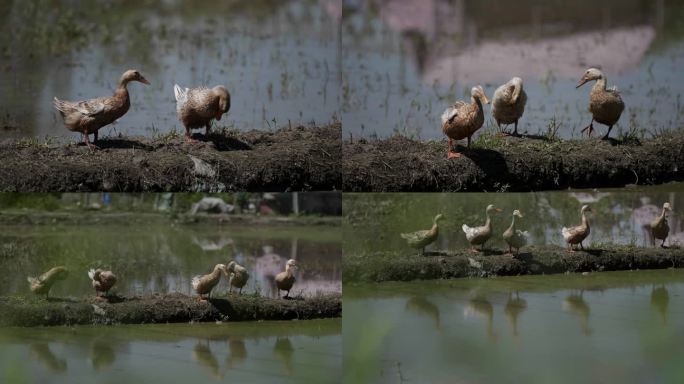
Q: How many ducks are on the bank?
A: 15